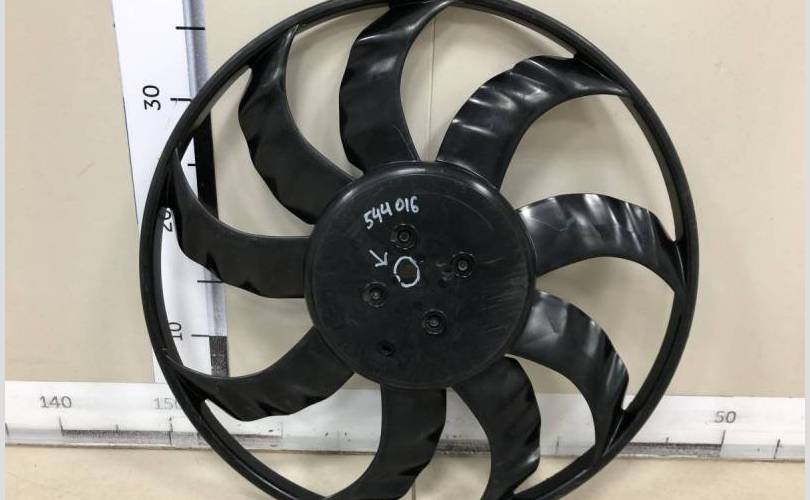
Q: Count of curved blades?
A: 9